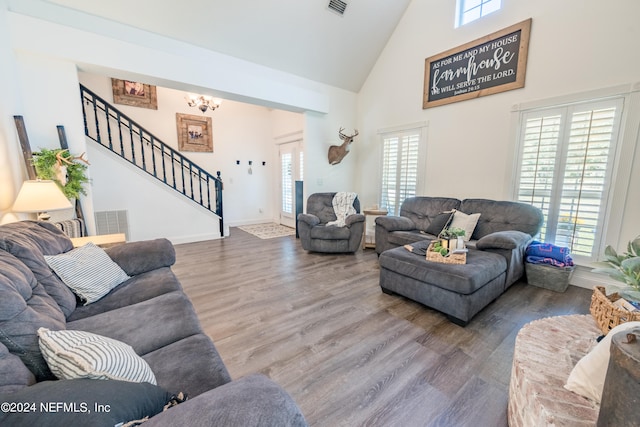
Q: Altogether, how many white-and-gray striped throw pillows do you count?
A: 2